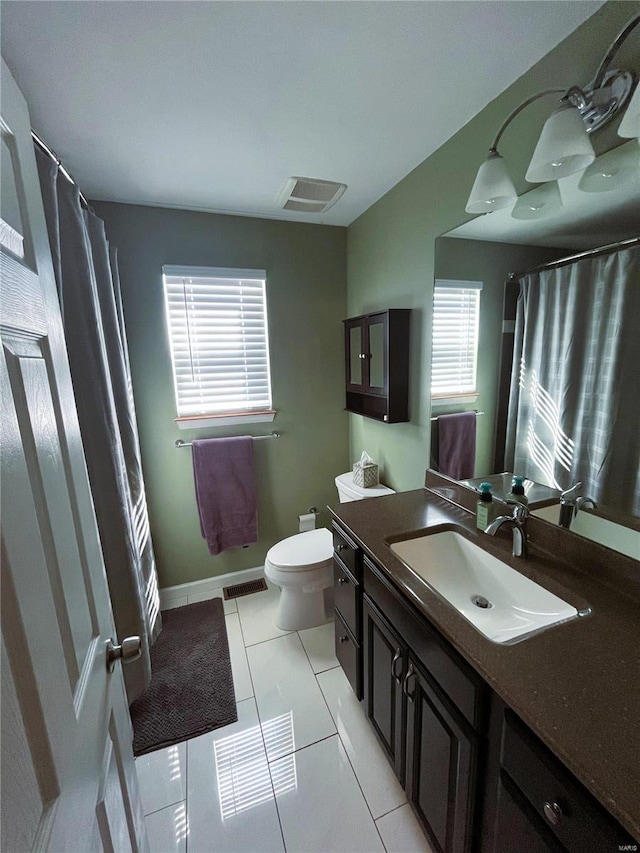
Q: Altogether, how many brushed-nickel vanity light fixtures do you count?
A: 1